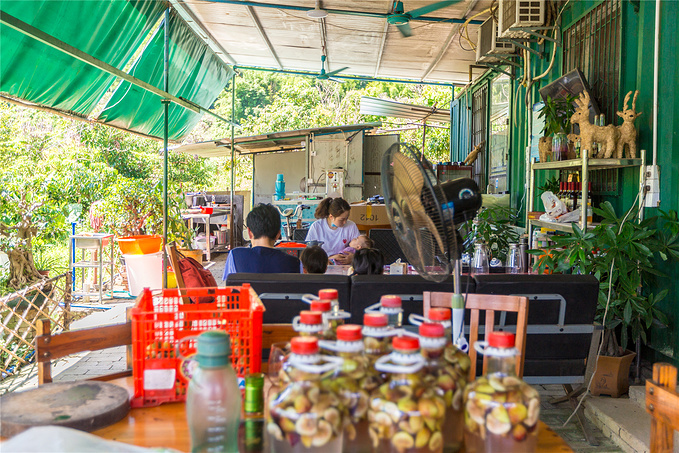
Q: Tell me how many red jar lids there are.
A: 11